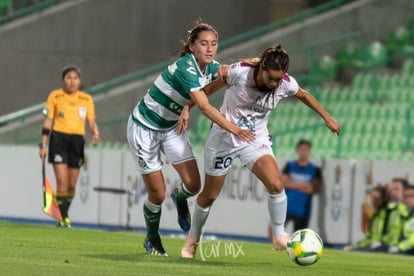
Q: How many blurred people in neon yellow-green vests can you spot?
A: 3